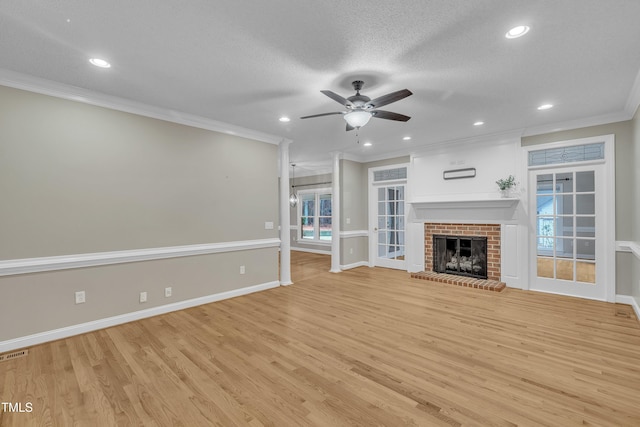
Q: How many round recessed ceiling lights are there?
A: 7